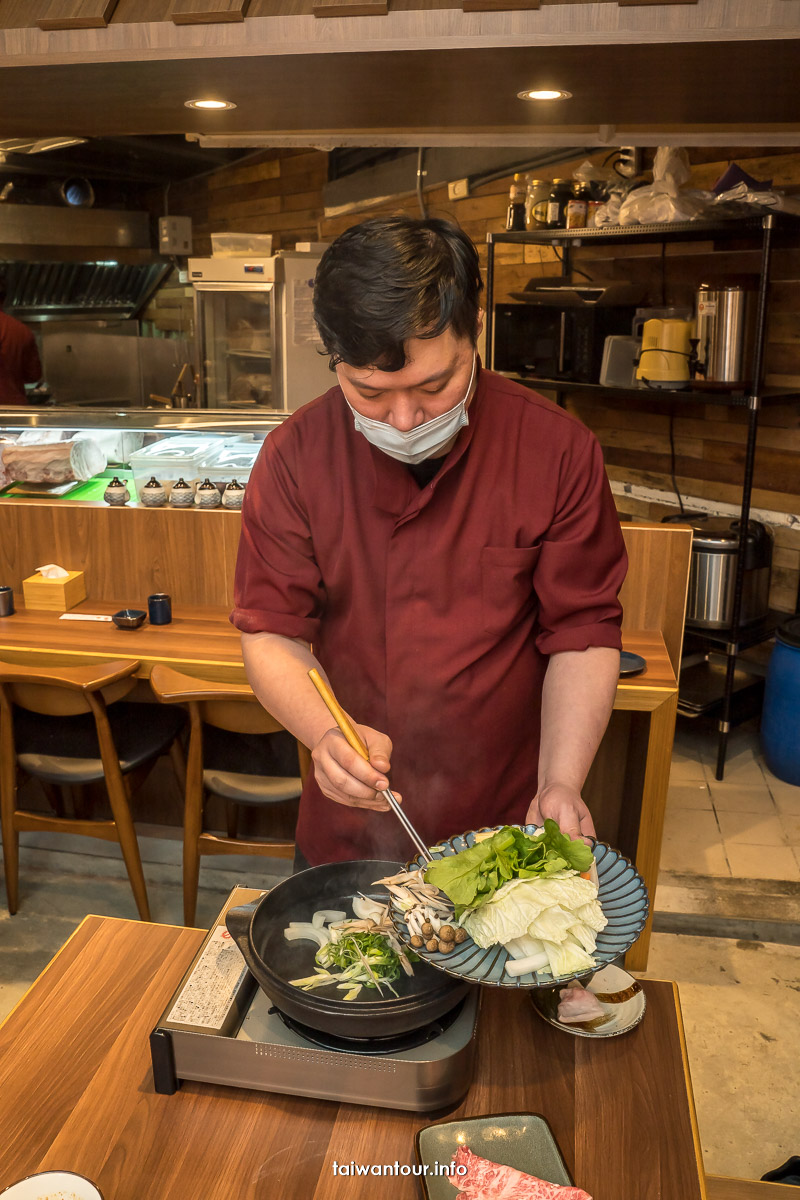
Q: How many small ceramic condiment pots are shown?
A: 5